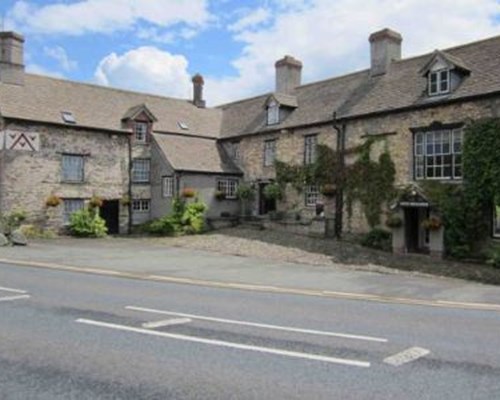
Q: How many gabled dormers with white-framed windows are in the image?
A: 3